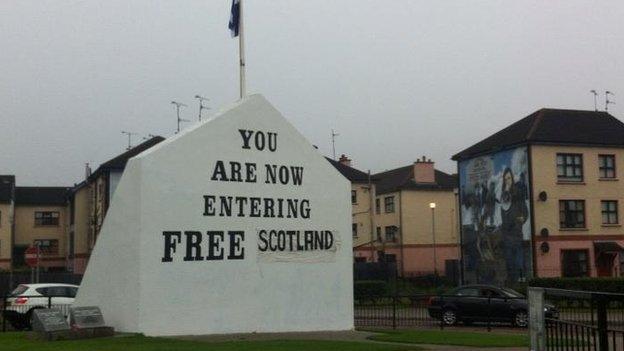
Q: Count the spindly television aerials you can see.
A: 6